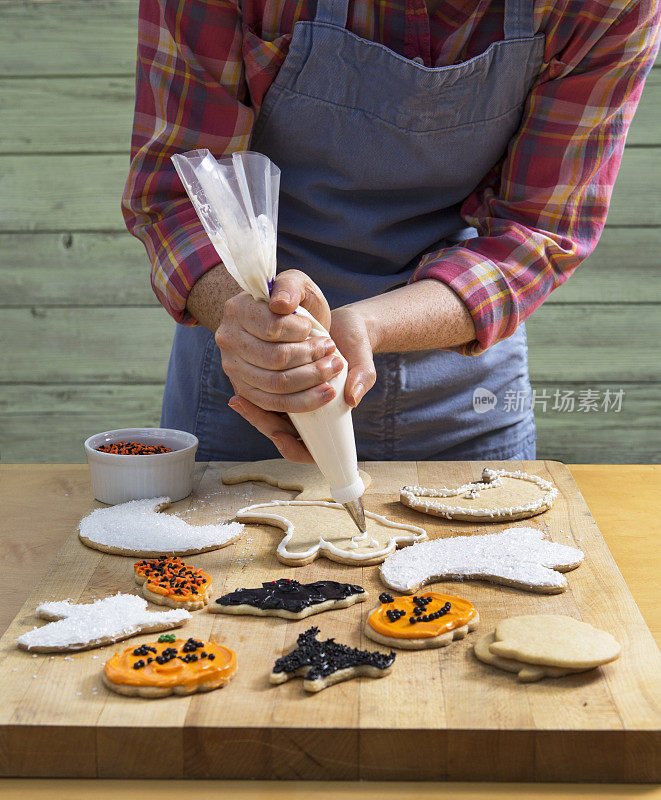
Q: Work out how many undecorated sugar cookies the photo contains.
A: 3